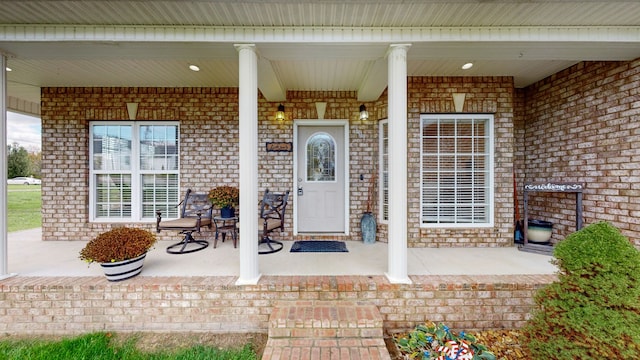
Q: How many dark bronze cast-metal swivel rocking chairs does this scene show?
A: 2